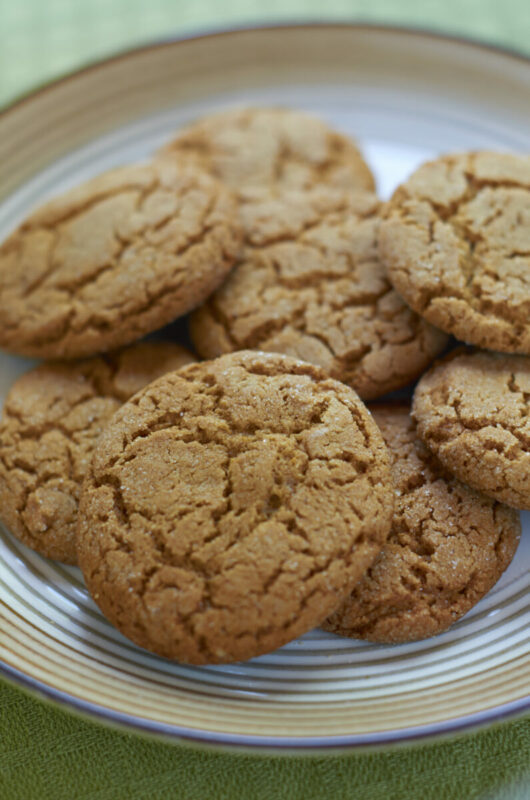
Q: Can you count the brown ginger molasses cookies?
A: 8